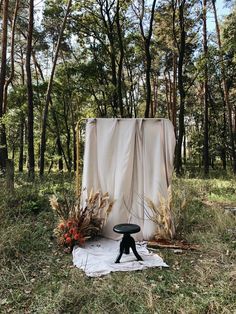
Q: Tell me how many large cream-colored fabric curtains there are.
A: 1